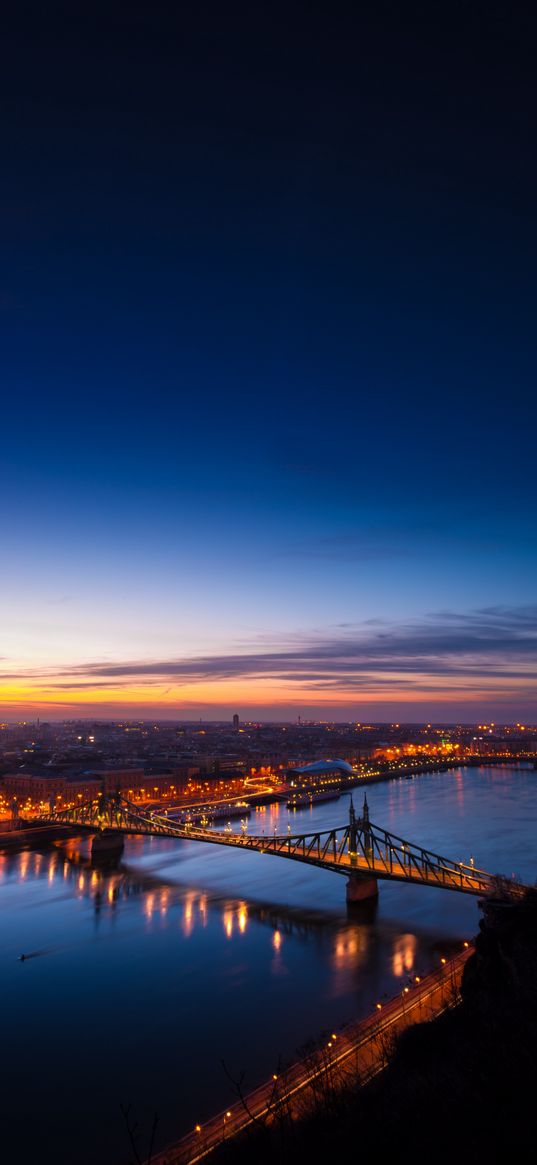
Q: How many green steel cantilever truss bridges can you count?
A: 1